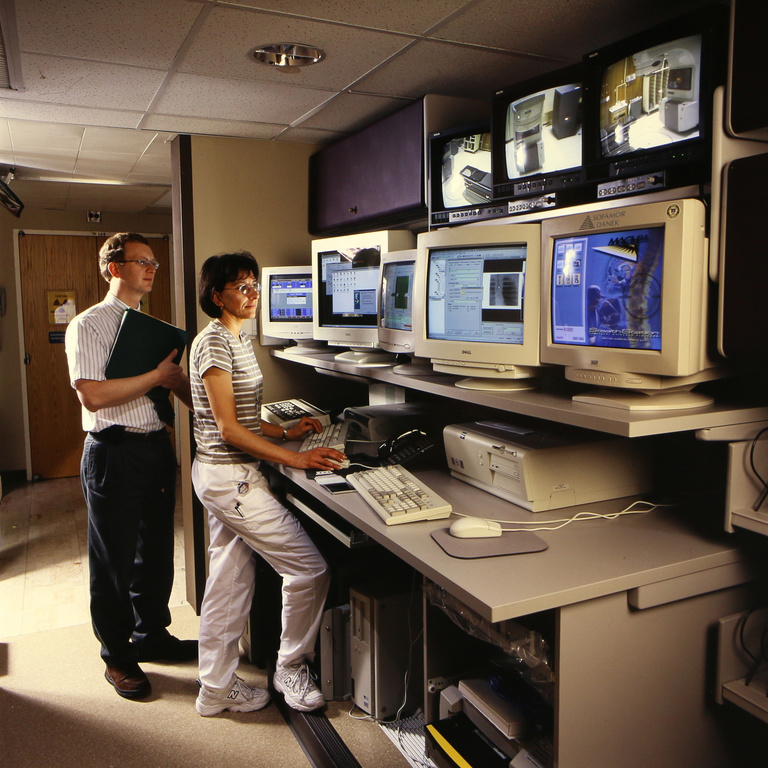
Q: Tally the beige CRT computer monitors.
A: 5